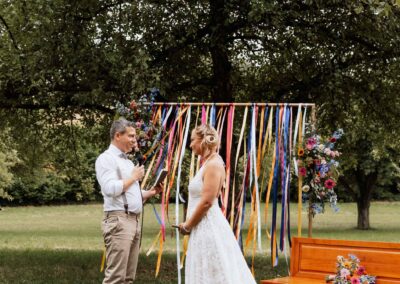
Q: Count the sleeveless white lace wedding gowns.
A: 1